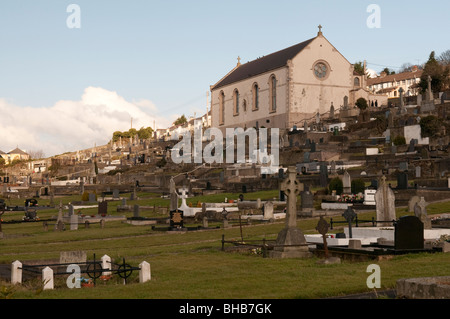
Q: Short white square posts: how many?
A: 4